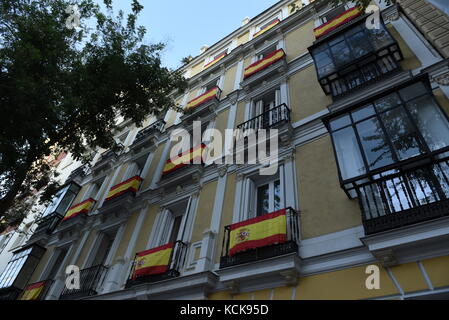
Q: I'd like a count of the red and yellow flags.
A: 11